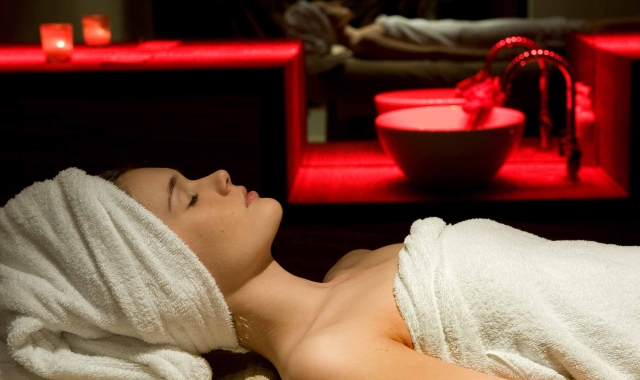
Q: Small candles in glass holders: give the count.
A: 2